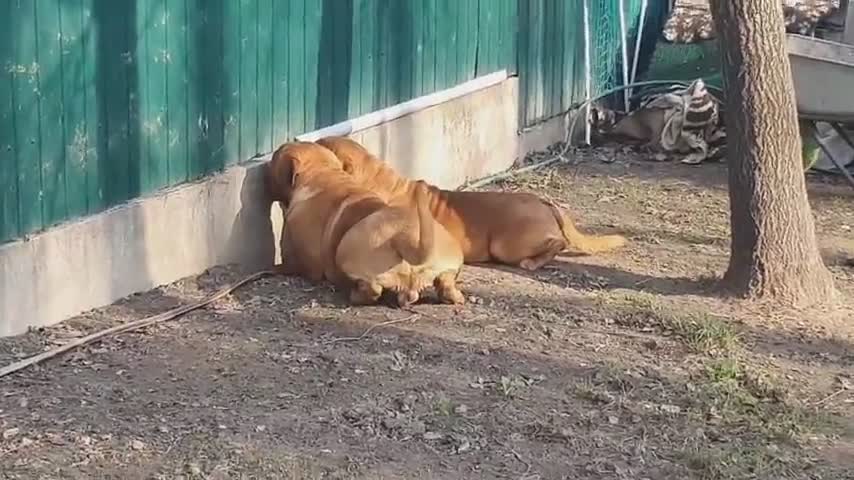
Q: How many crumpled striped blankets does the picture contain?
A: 1